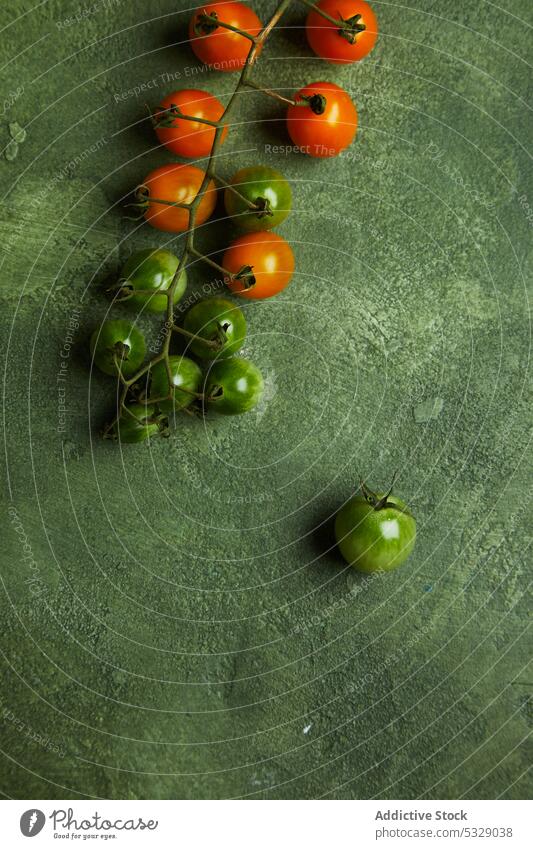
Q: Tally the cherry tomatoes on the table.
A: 14